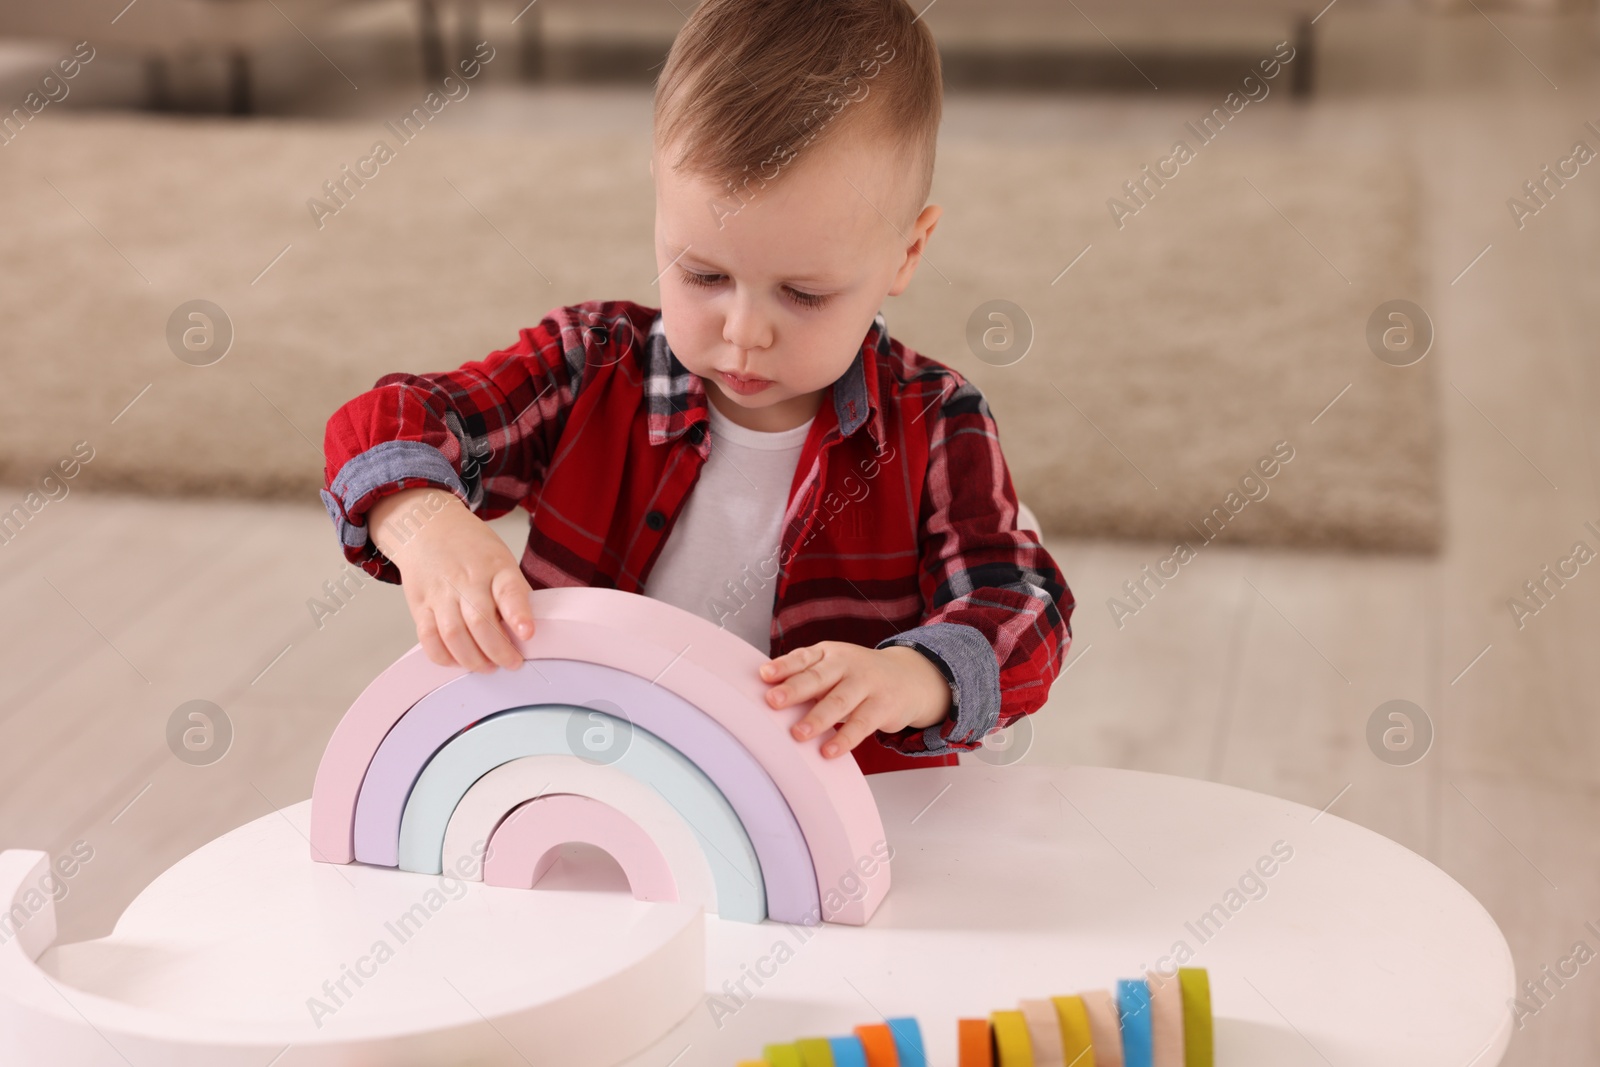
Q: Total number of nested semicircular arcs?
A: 5